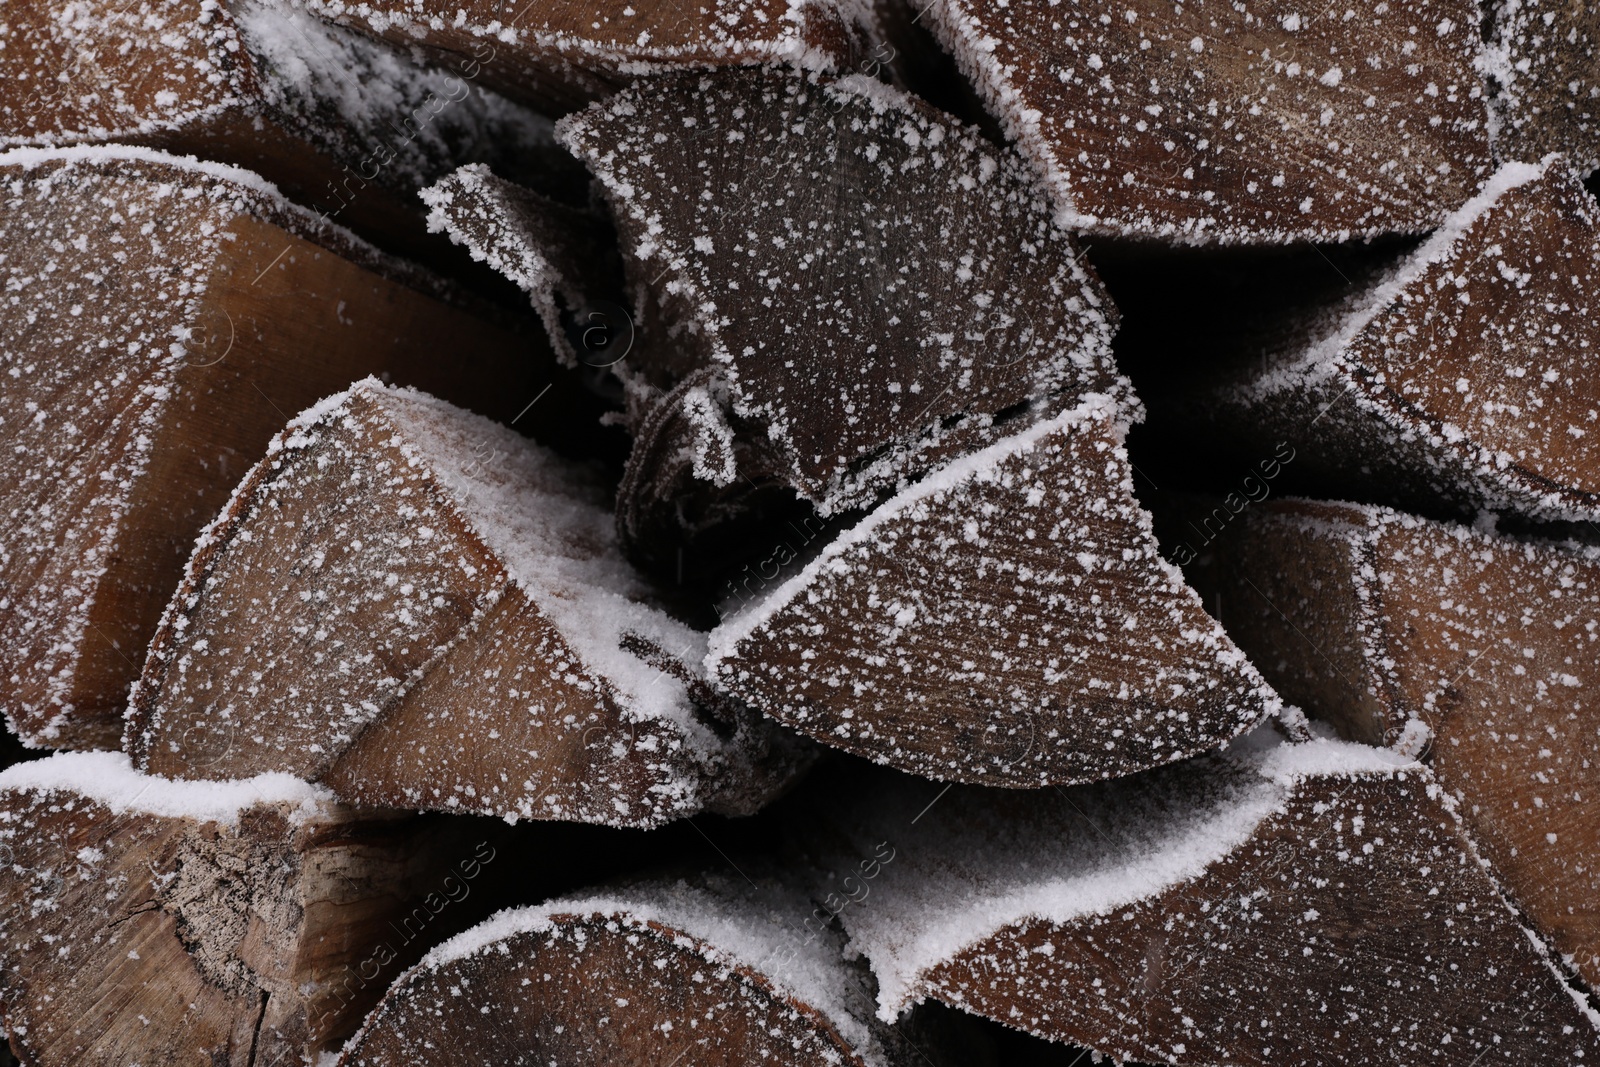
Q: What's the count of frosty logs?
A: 13